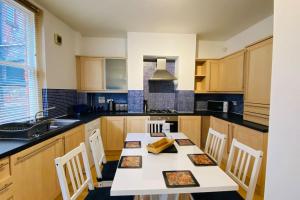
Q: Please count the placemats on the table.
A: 6